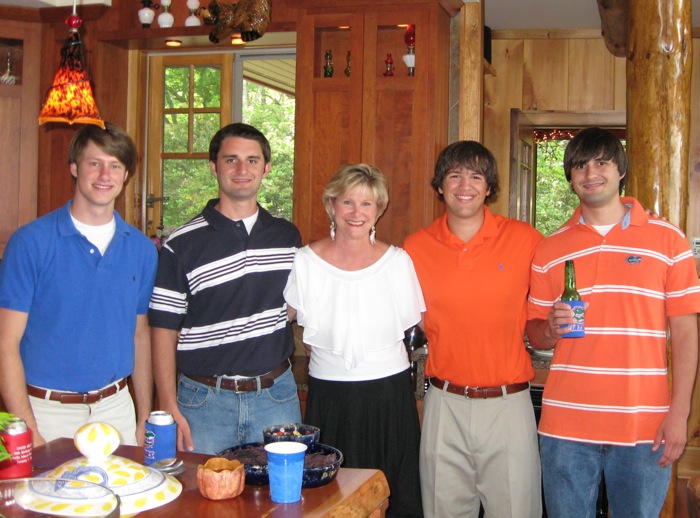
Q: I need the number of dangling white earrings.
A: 2